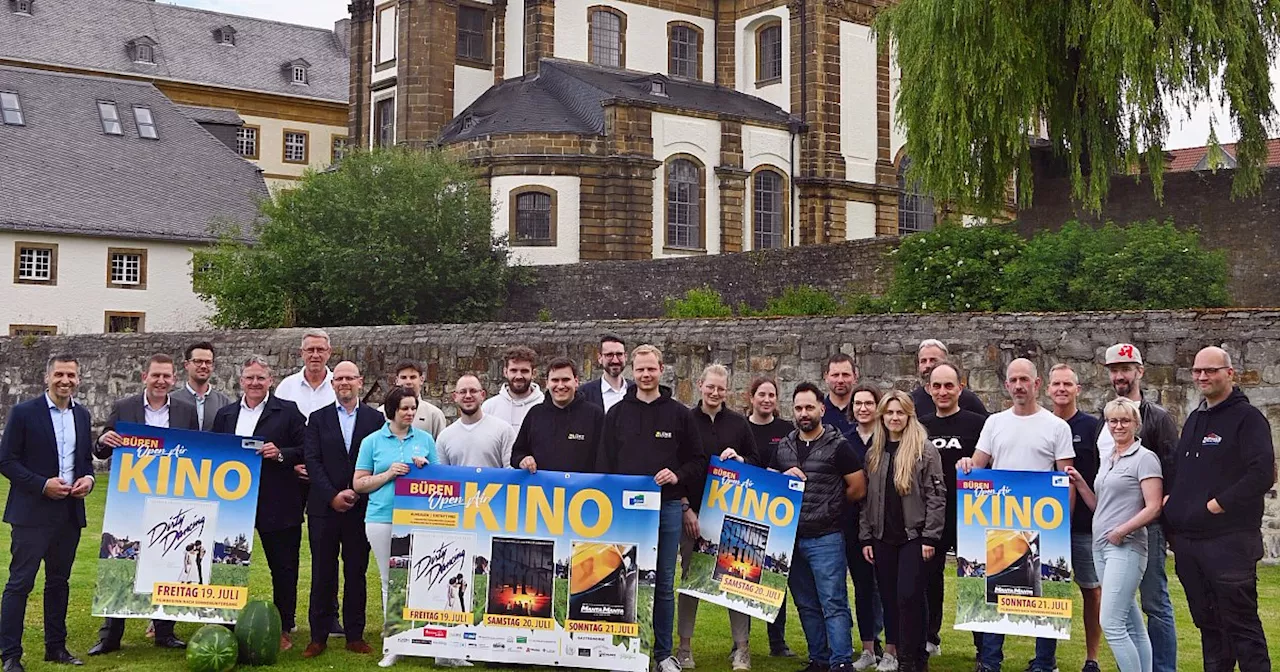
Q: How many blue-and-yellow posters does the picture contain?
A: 4